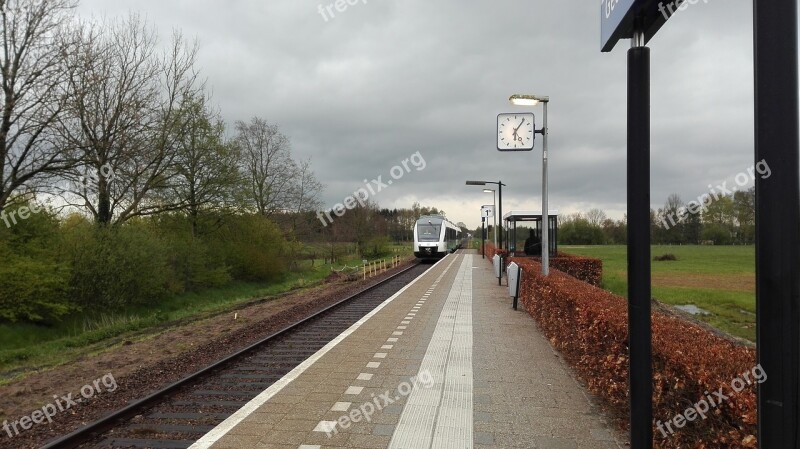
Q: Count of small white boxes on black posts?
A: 2